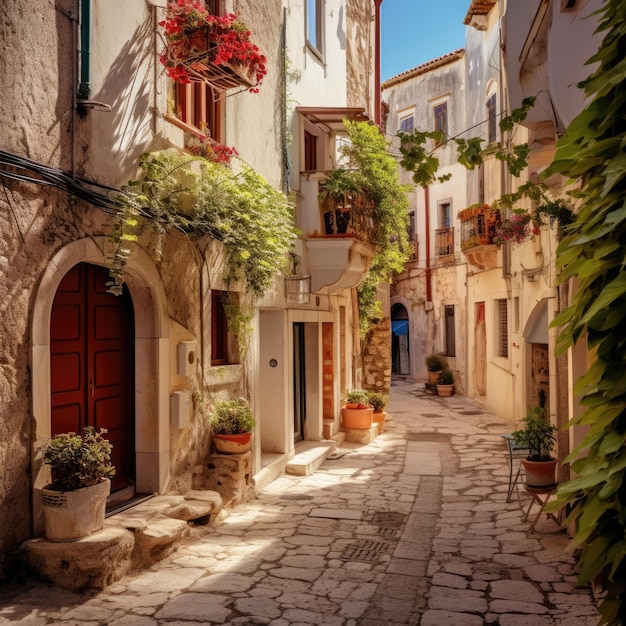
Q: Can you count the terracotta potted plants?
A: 6